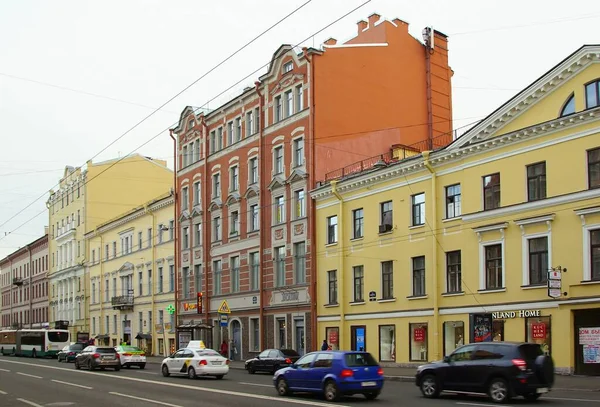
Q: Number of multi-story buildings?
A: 5